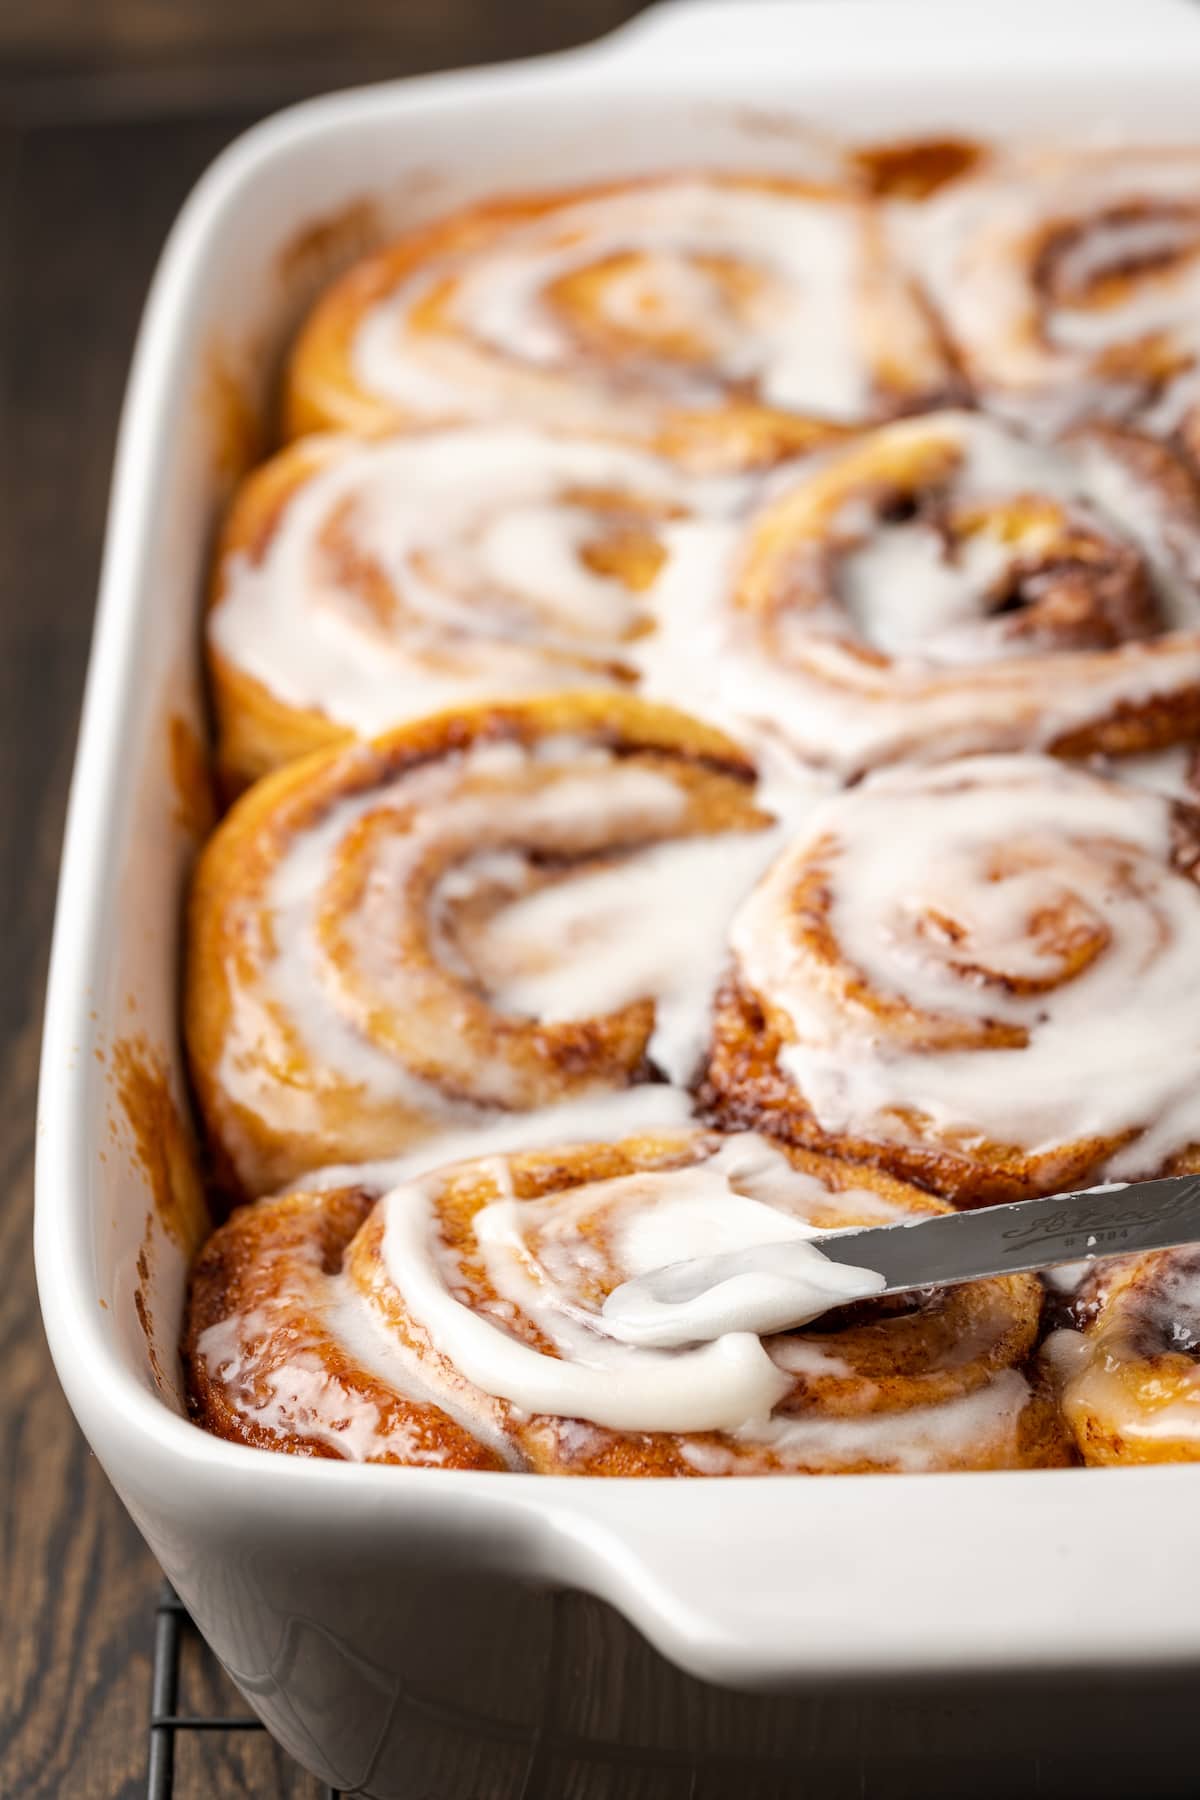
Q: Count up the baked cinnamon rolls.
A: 8